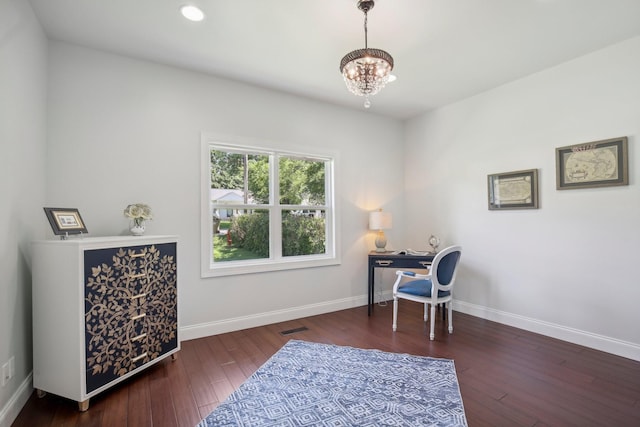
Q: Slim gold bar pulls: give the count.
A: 6